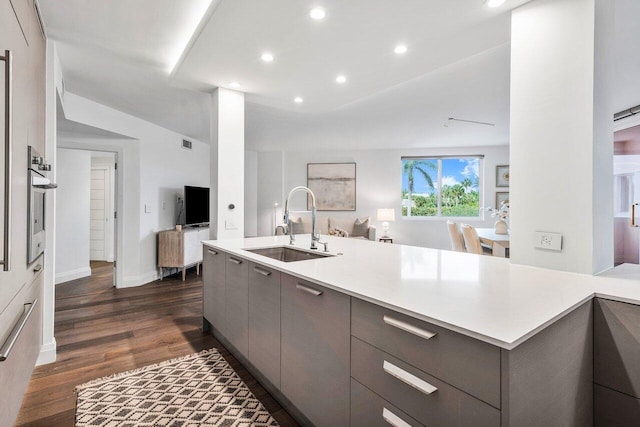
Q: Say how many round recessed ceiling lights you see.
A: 7